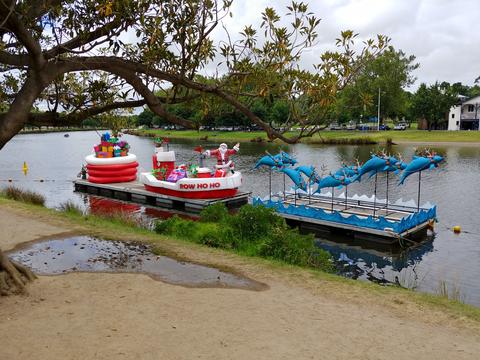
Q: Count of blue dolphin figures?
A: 9